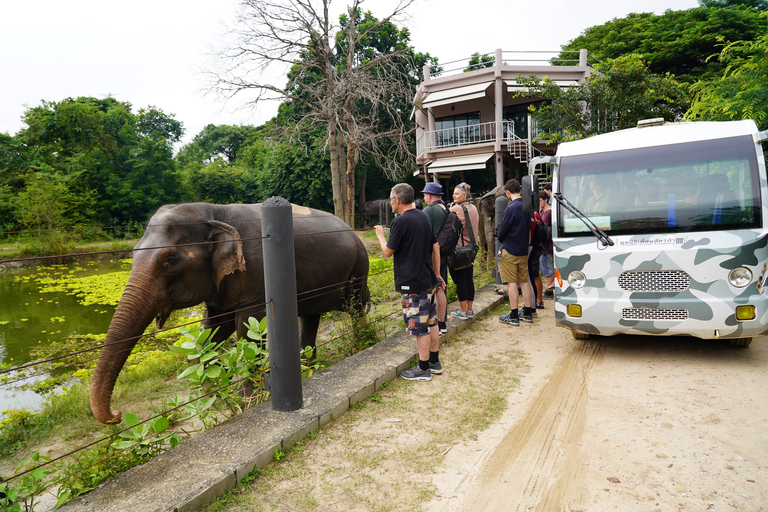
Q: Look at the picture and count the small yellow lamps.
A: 2